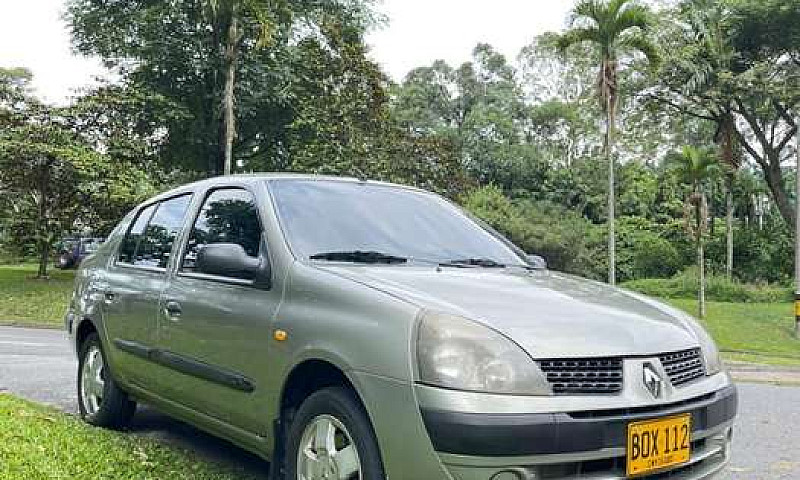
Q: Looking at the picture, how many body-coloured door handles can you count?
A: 2